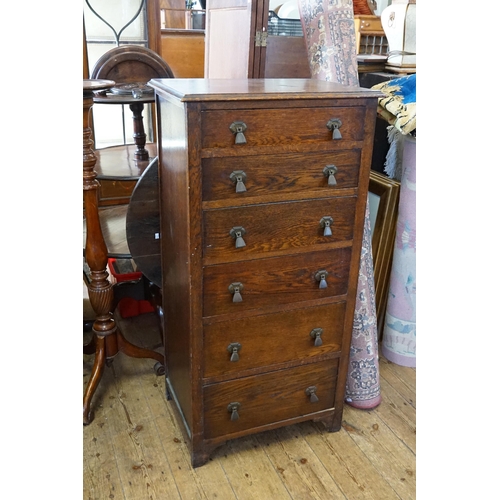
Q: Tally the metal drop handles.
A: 12